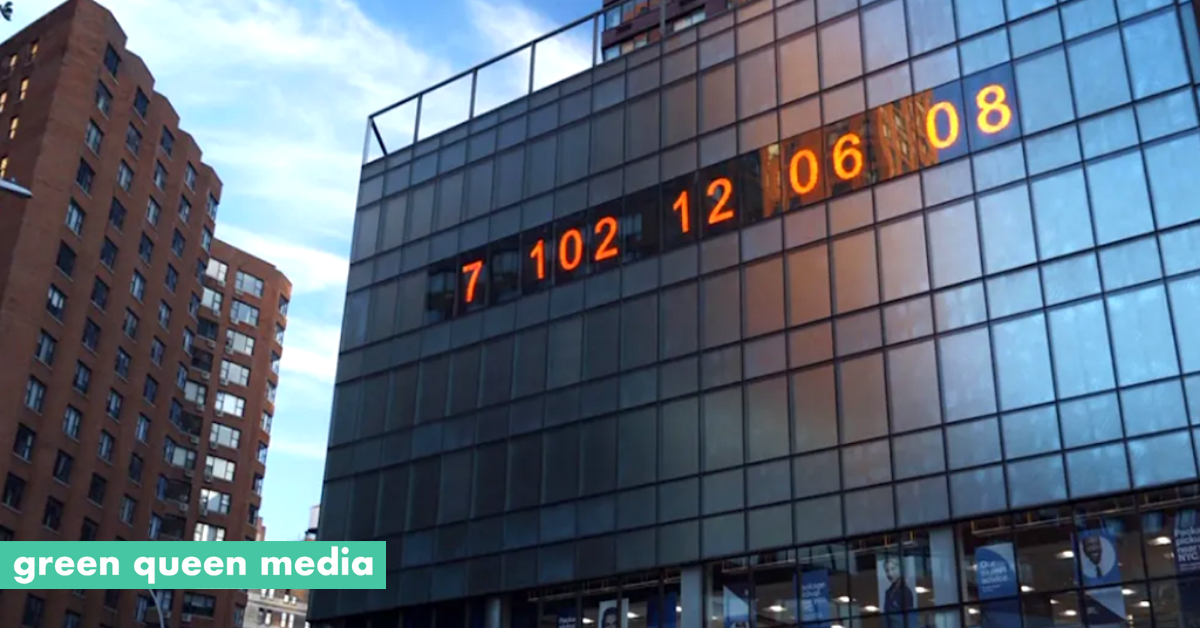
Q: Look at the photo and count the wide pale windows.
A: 13